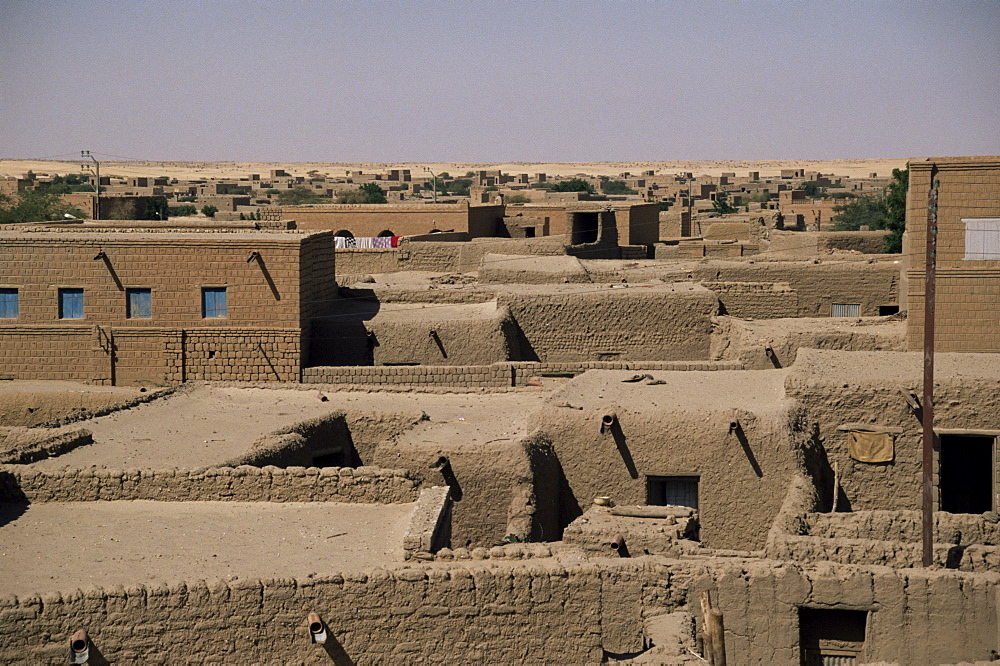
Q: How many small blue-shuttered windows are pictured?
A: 4